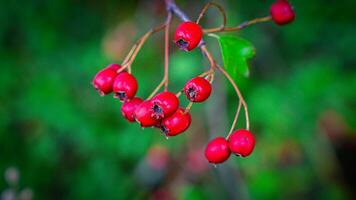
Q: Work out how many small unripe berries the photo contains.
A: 0